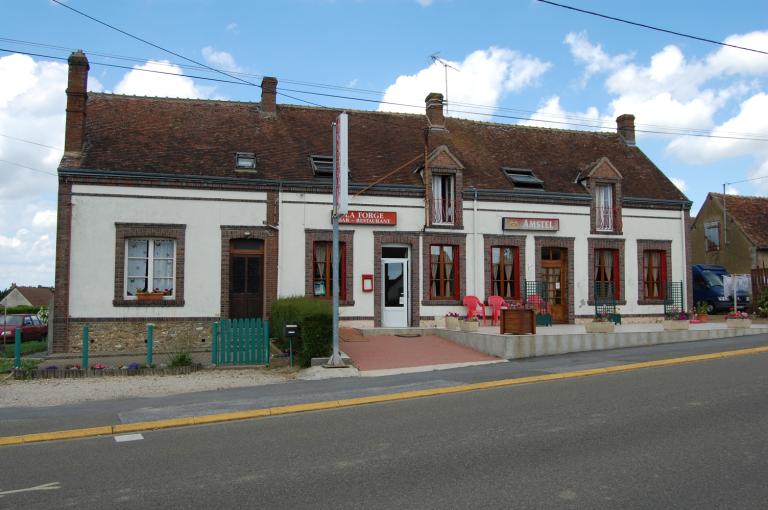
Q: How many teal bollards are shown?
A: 3